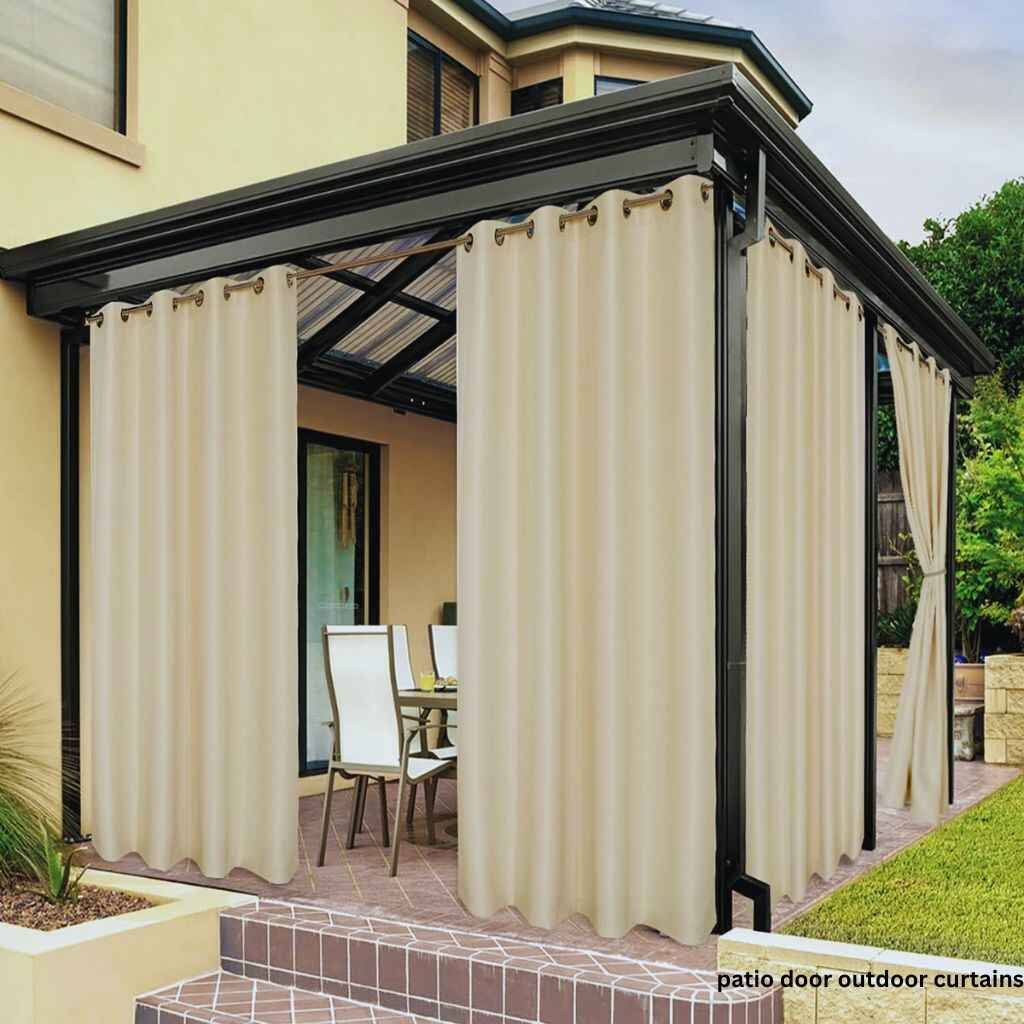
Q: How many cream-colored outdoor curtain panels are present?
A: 4